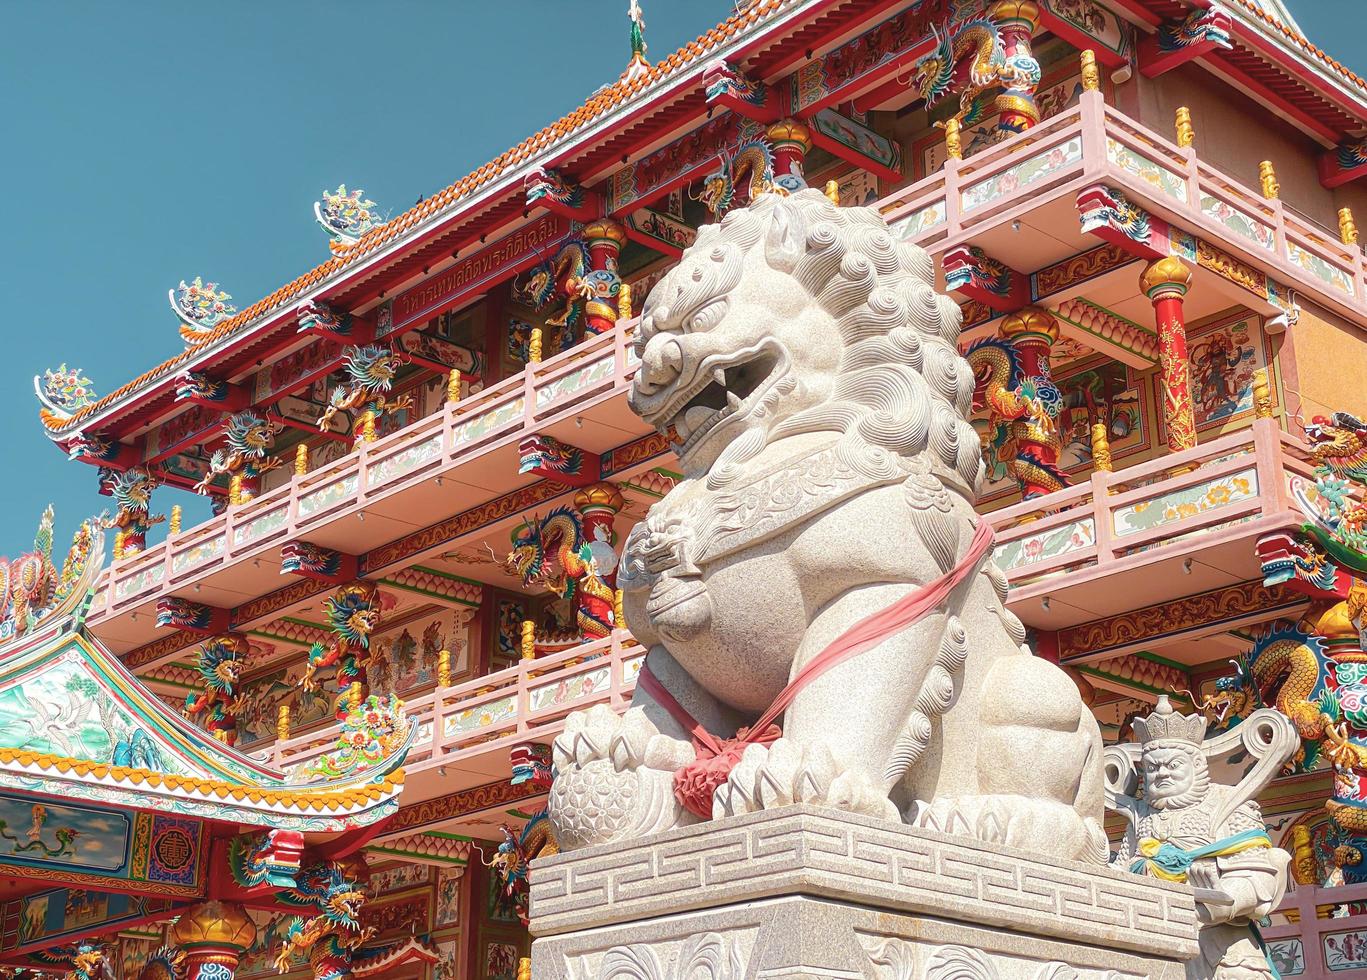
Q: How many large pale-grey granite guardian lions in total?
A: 1